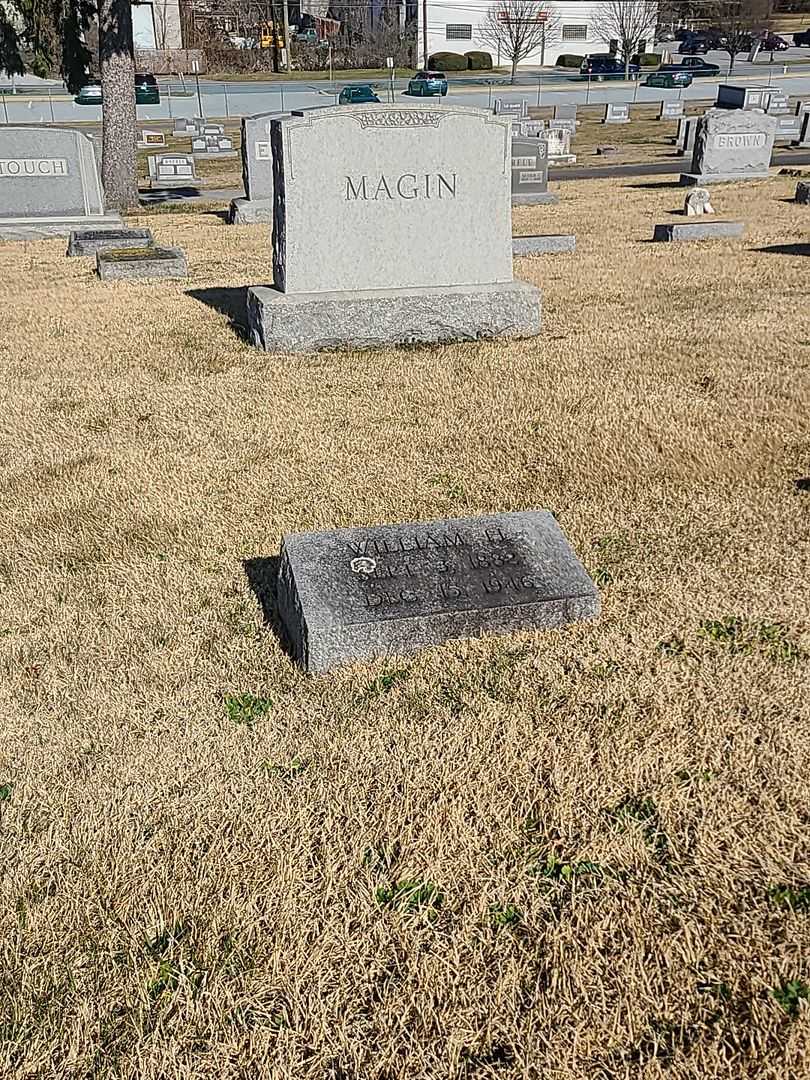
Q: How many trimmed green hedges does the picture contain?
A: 4